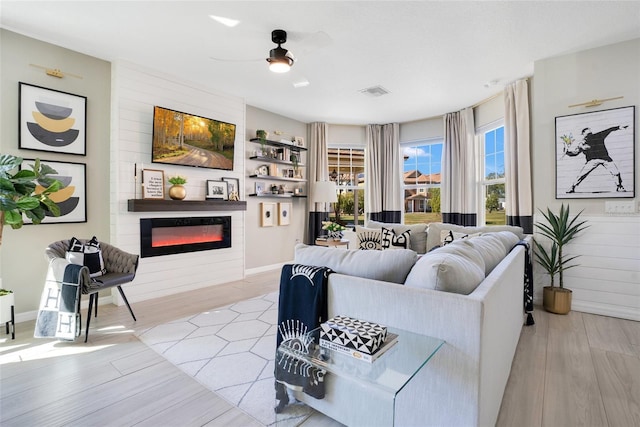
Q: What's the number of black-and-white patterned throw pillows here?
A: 4